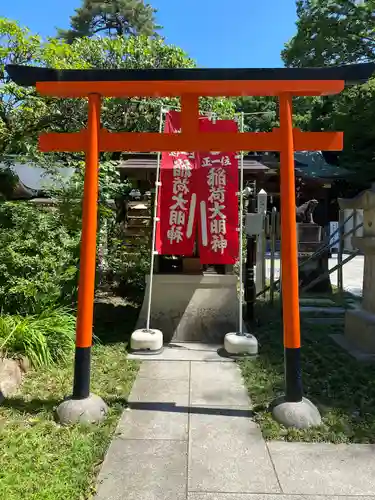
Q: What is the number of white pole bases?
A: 2